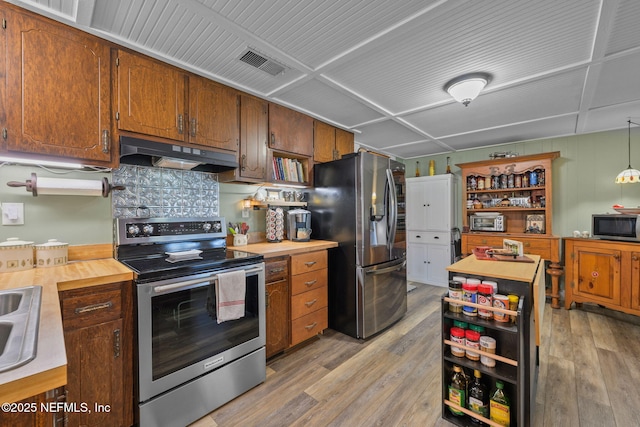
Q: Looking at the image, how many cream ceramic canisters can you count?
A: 2